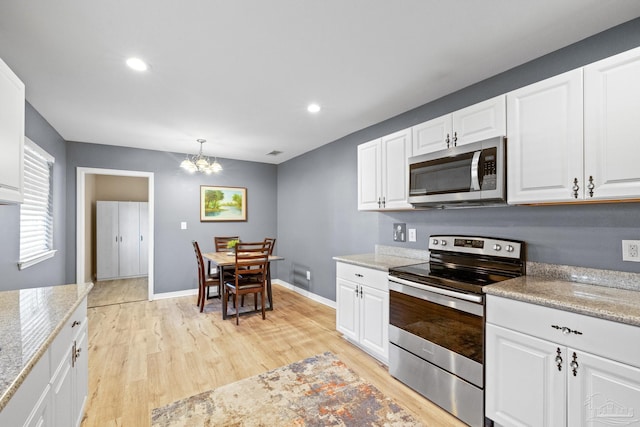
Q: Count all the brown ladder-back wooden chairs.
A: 4